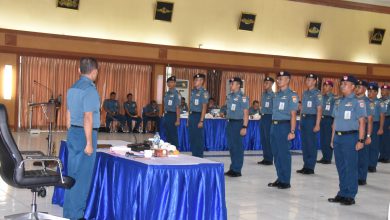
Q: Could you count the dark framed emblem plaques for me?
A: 5